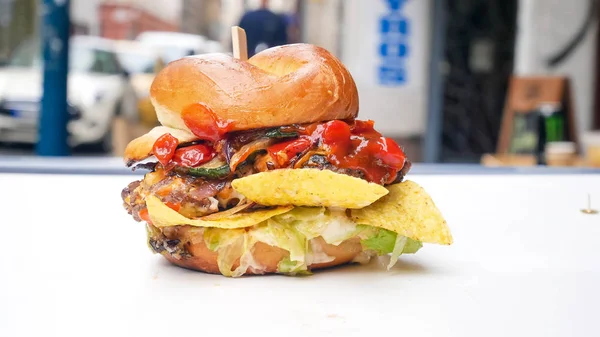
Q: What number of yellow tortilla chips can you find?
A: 3